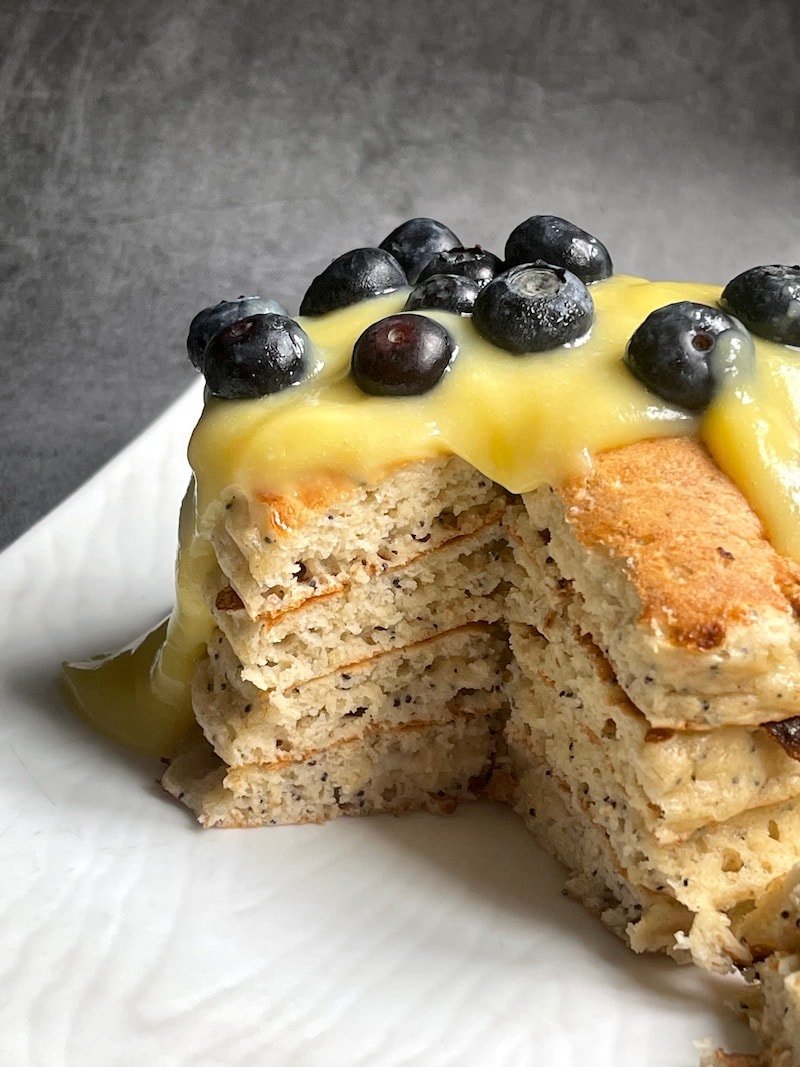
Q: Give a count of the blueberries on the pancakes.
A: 11